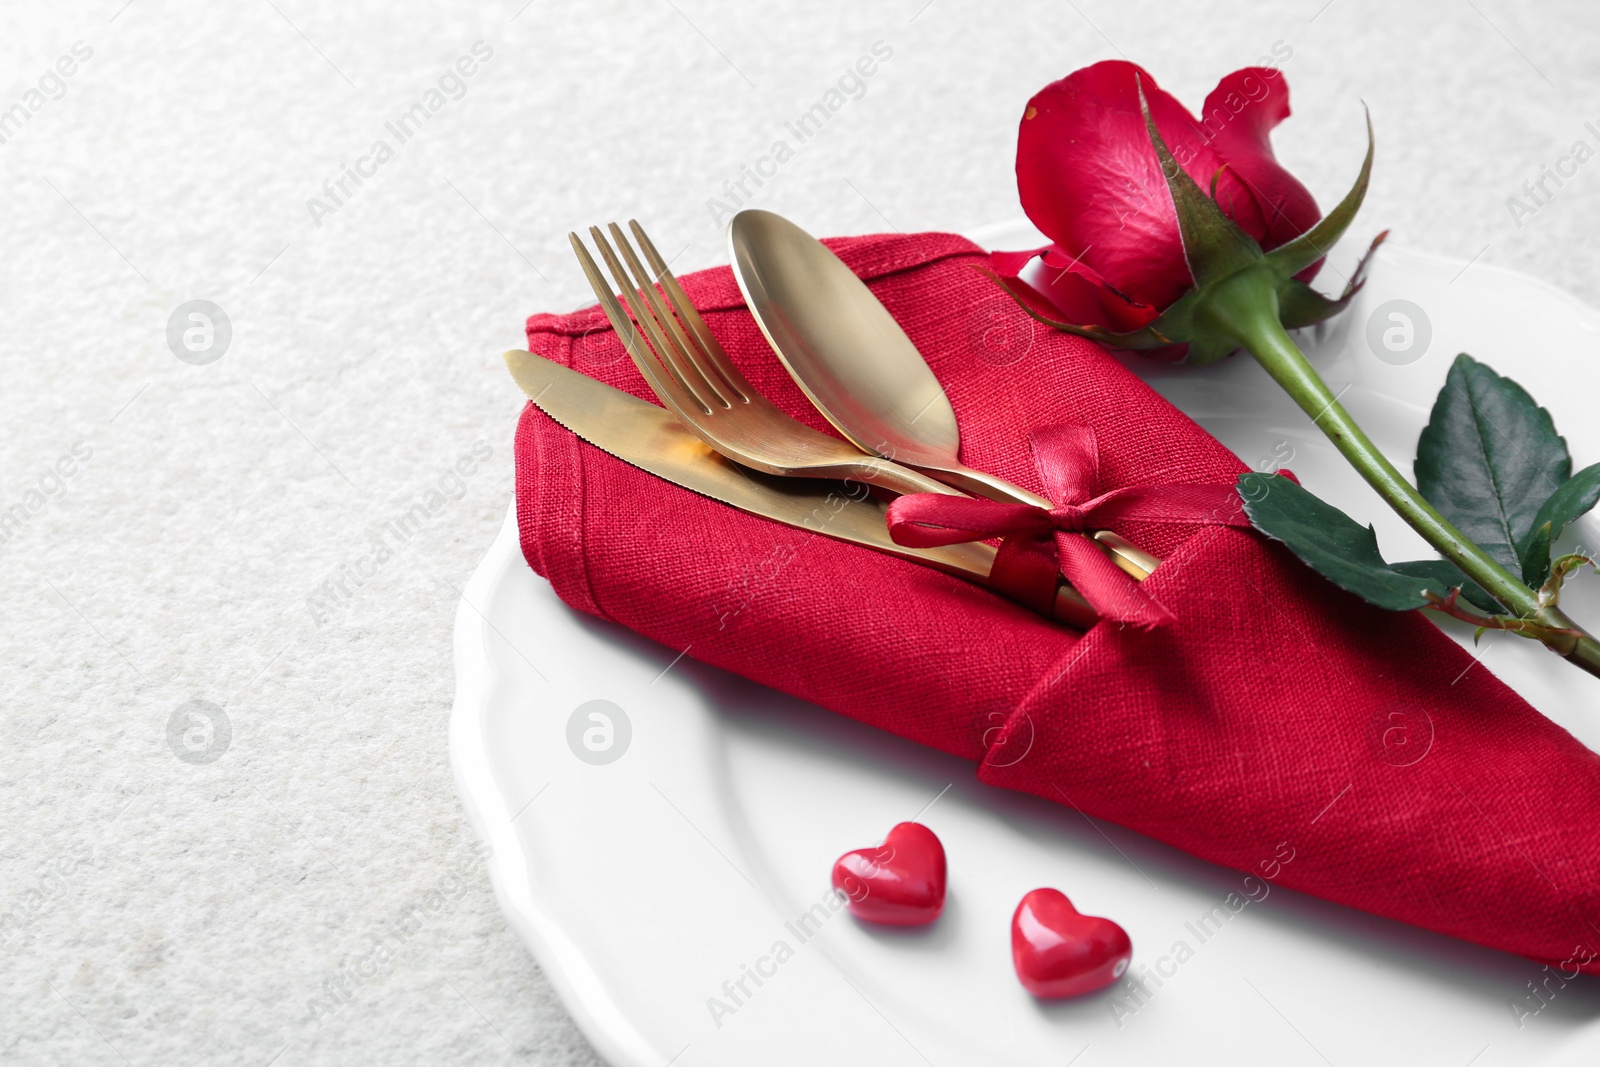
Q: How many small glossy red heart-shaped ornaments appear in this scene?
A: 2